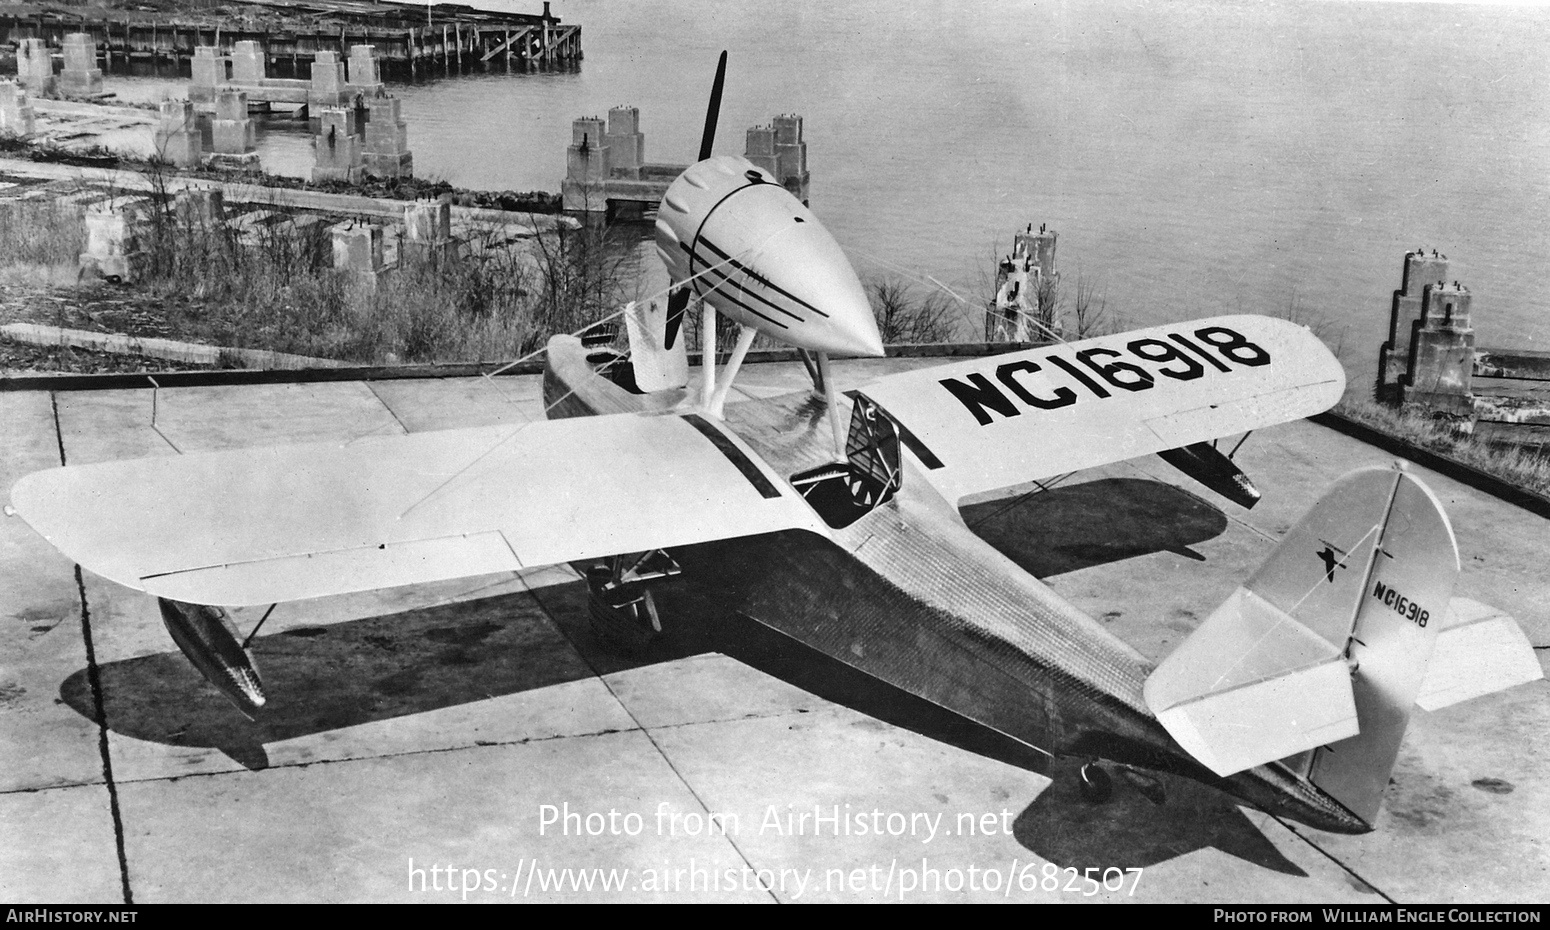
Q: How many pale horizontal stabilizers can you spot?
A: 2